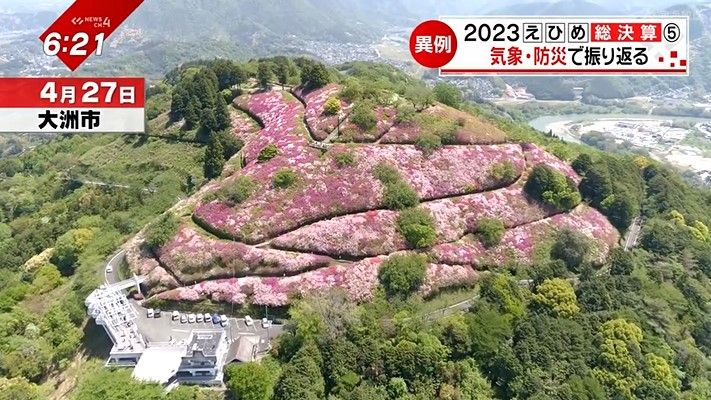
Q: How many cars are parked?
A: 11